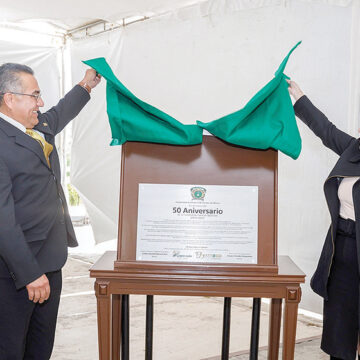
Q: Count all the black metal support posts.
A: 4